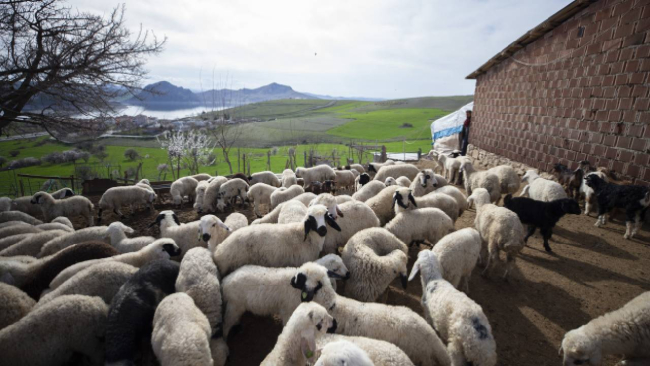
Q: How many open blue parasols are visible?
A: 0